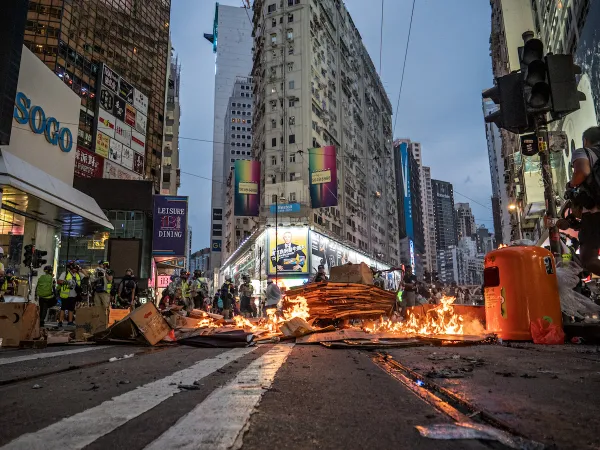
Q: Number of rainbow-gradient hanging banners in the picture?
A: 2